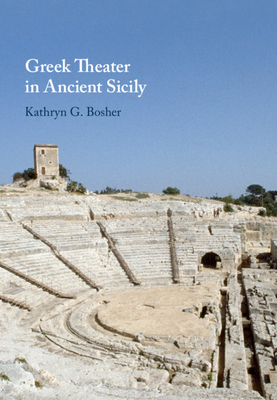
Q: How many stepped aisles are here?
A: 5